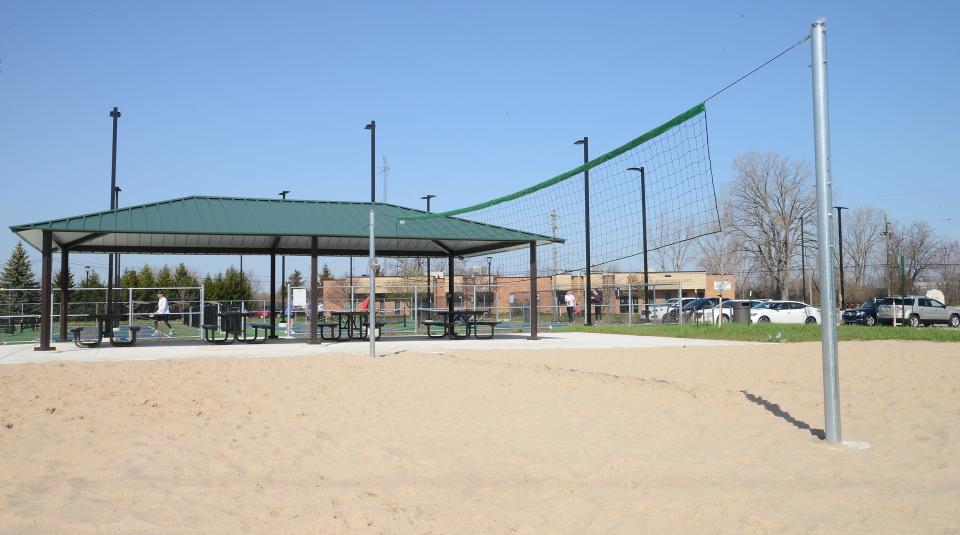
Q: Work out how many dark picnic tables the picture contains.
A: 4